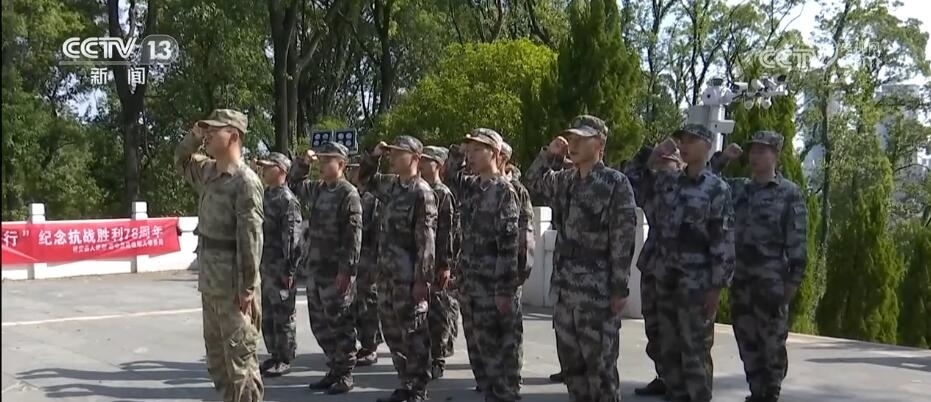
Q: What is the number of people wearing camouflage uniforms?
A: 12